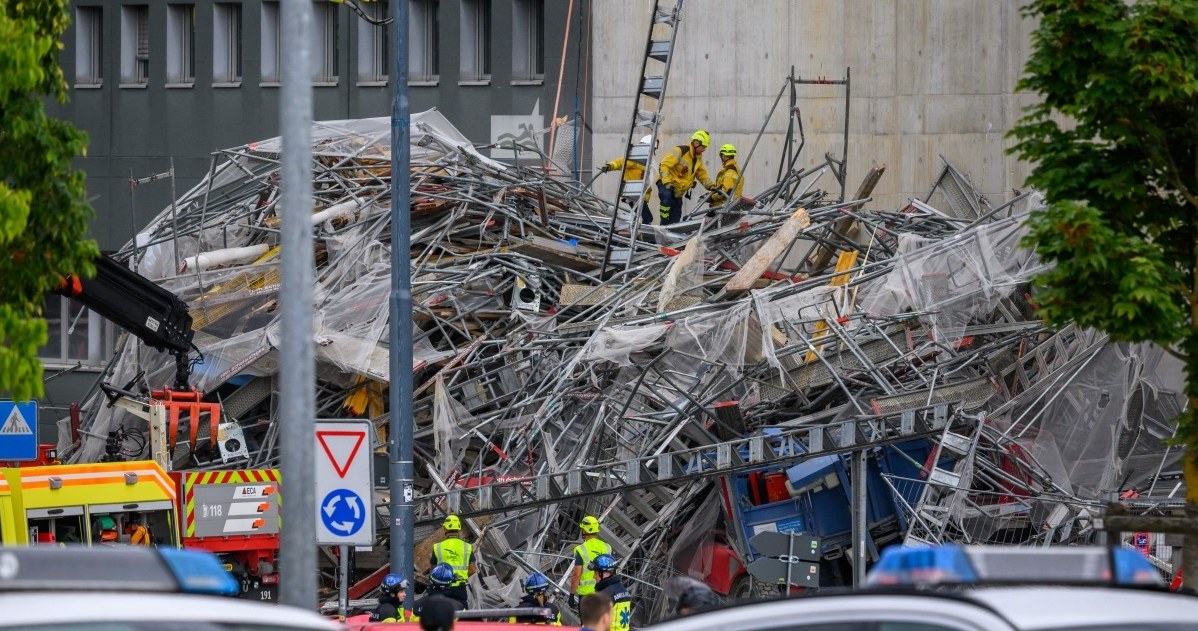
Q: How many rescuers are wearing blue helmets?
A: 4